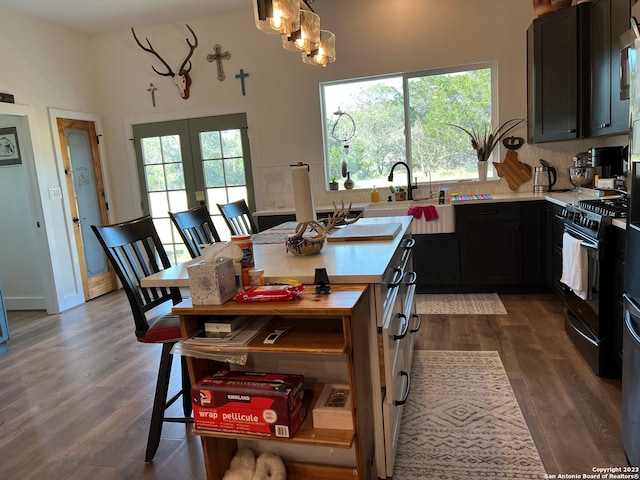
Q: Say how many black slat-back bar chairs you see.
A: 3